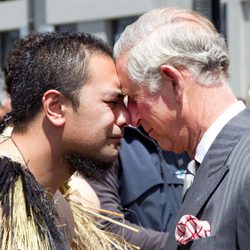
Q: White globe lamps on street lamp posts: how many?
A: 0